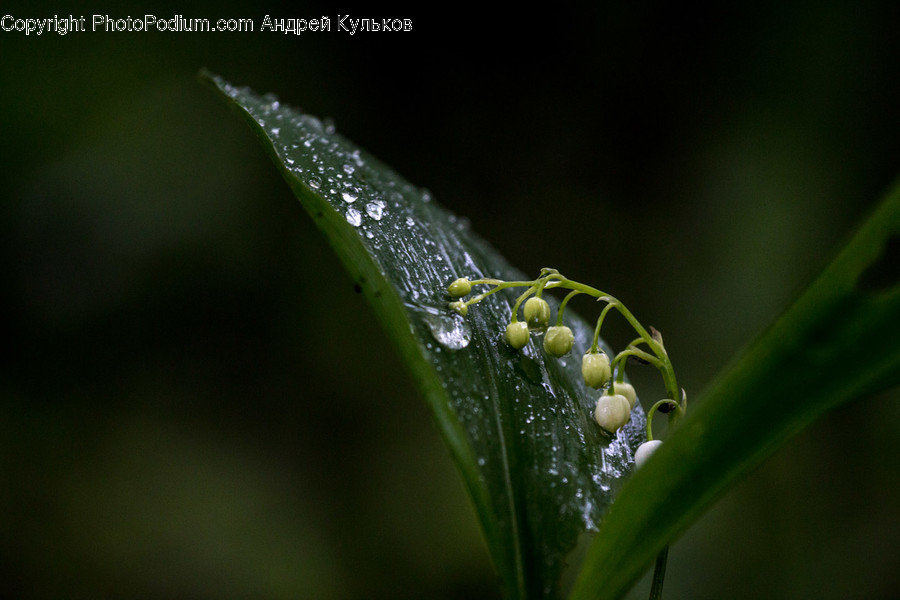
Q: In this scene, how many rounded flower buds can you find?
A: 9